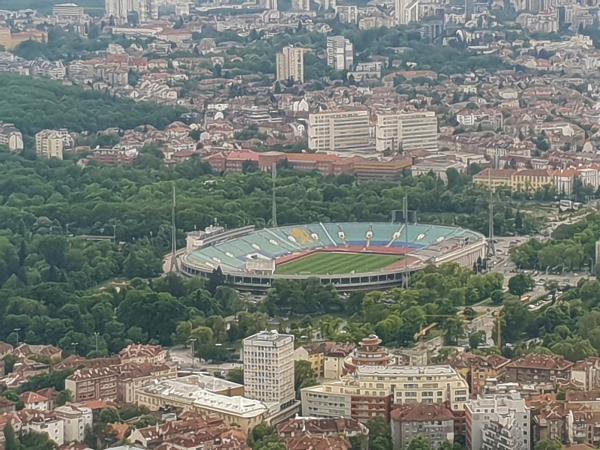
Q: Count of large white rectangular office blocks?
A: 2